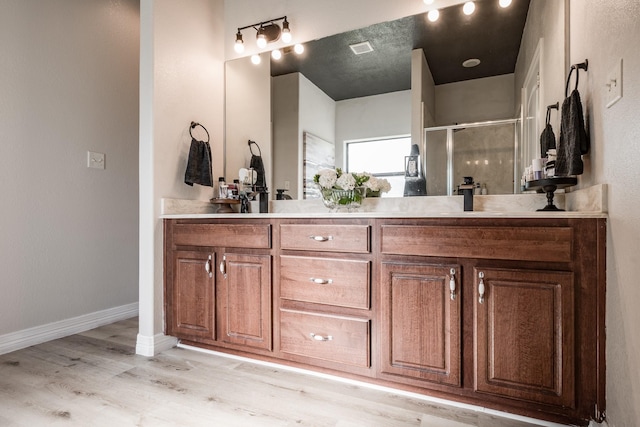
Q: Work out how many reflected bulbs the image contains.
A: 6